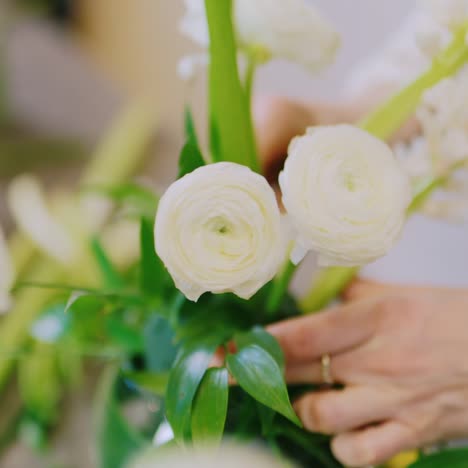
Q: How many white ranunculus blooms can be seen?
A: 2